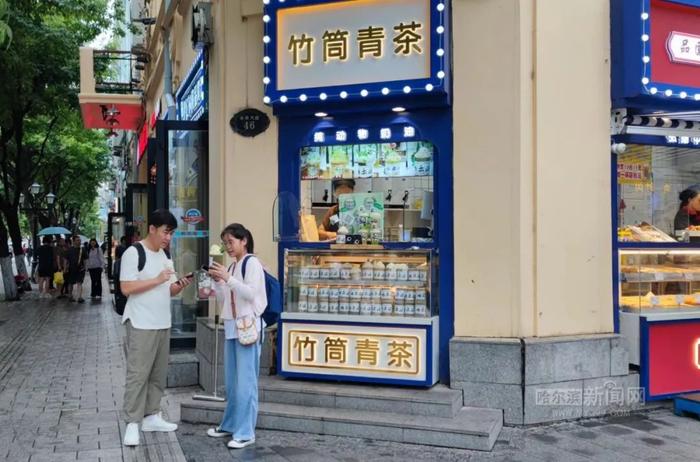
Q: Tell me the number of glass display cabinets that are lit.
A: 2